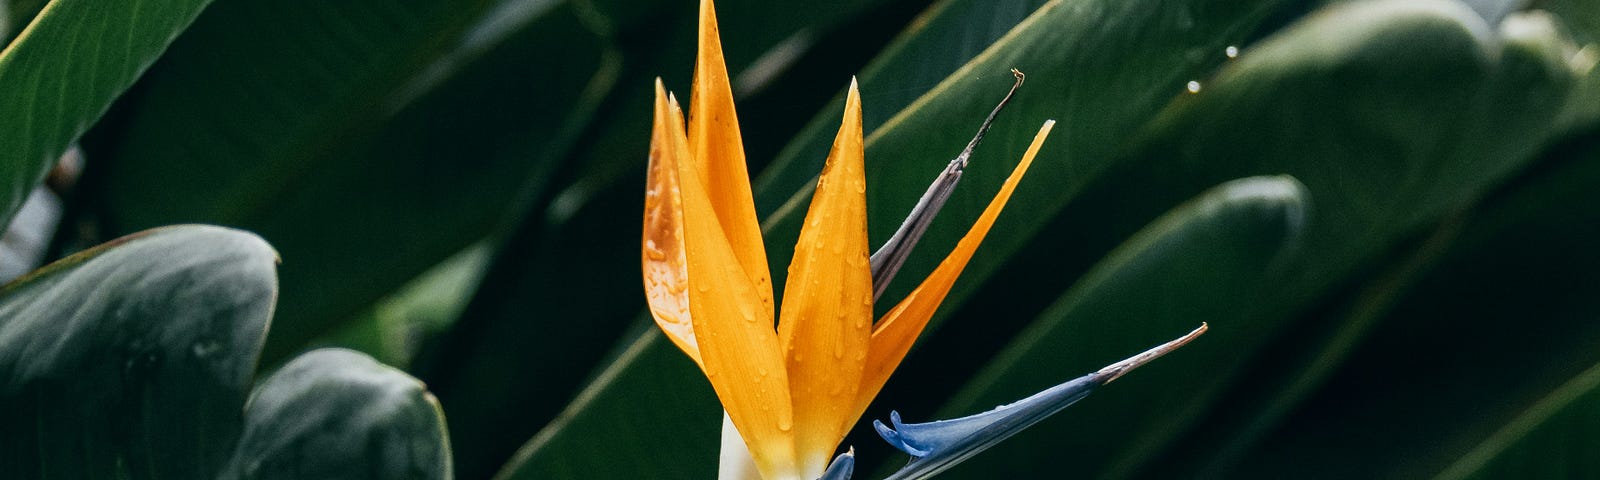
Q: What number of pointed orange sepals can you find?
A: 5